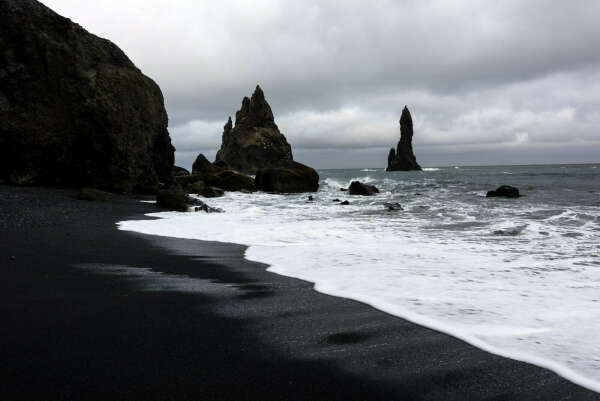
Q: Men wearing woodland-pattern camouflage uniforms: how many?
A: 0